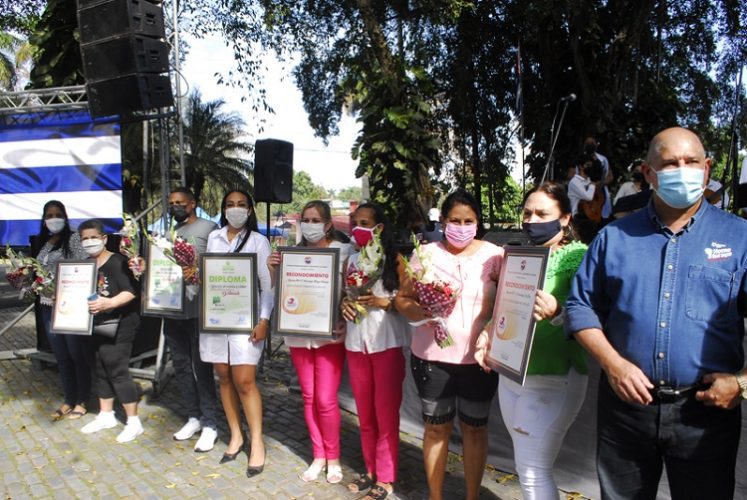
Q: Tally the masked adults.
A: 9